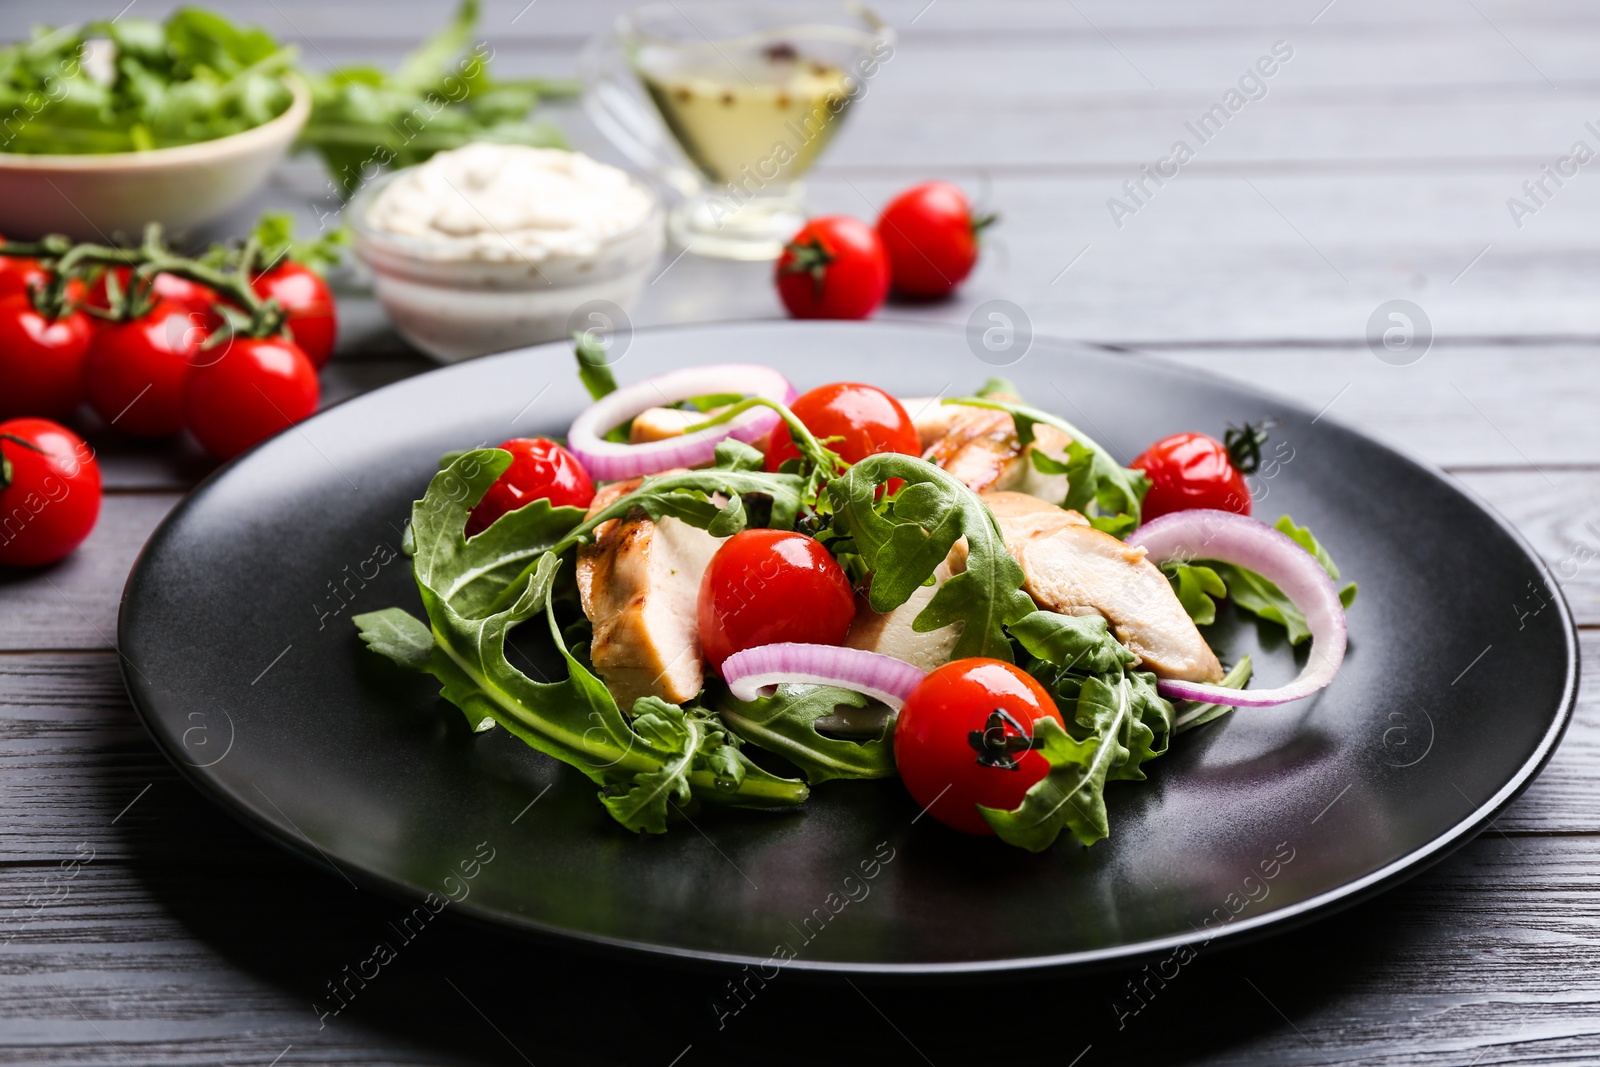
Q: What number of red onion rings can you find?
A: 3